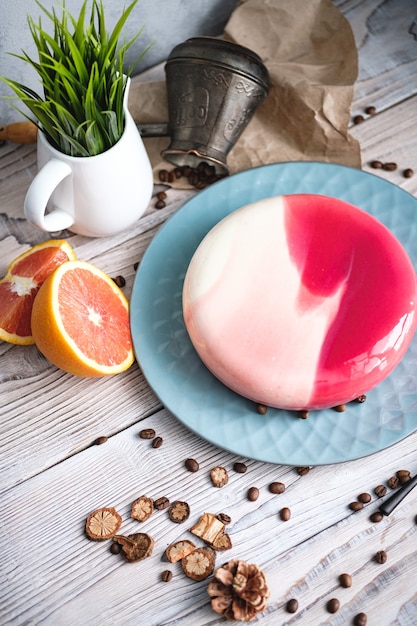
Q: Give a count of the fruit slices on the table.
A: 2